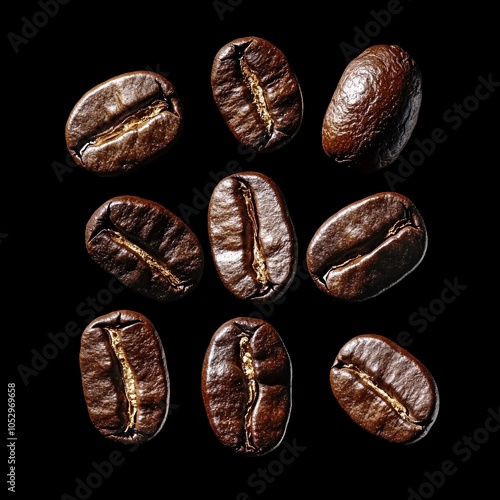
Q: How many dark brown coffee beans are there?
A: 9